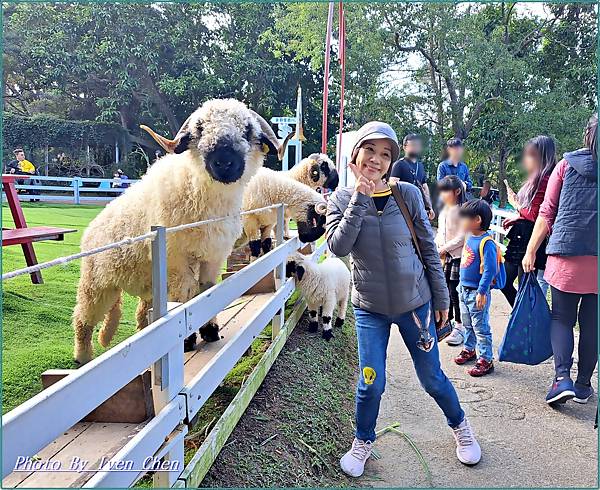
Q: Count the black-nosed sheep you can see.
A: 4